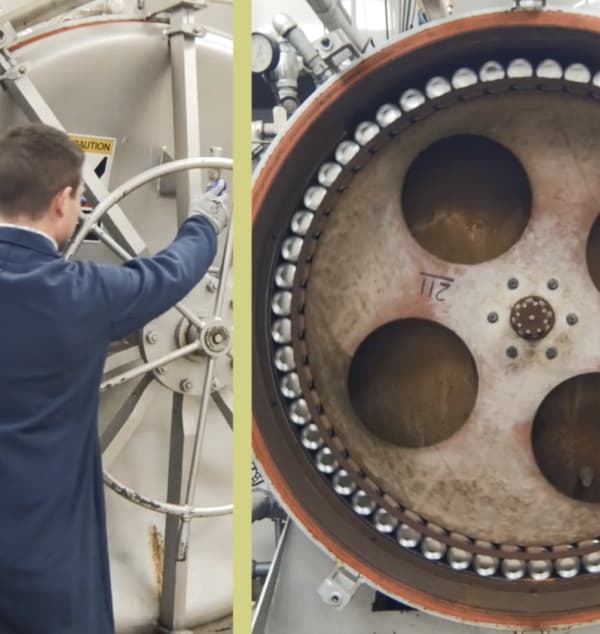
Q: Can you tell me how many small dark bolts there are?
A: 6